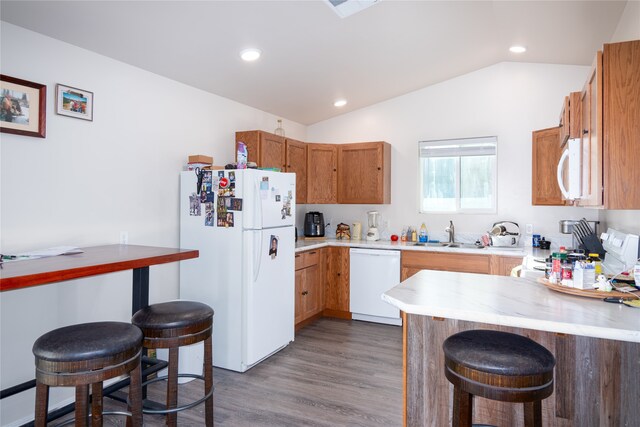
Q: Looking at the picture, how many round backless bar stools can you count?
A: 3